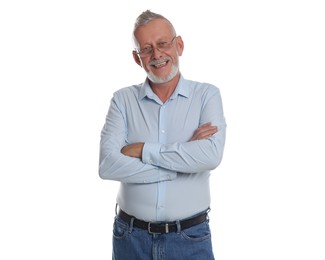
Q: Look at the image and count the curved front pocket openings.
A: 2